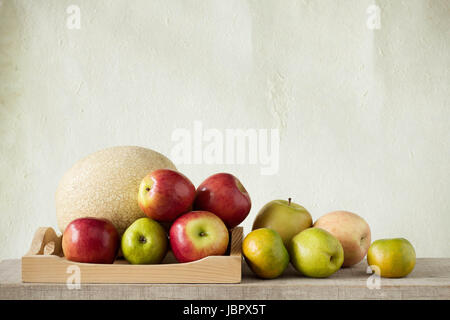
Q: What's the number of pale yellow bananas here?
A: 0